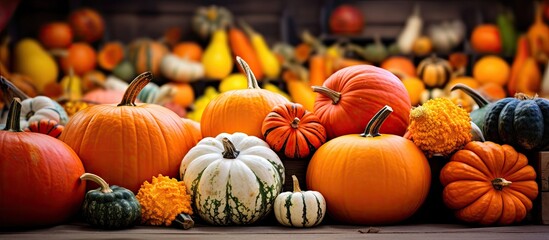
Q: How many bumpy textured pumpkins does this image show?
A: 2